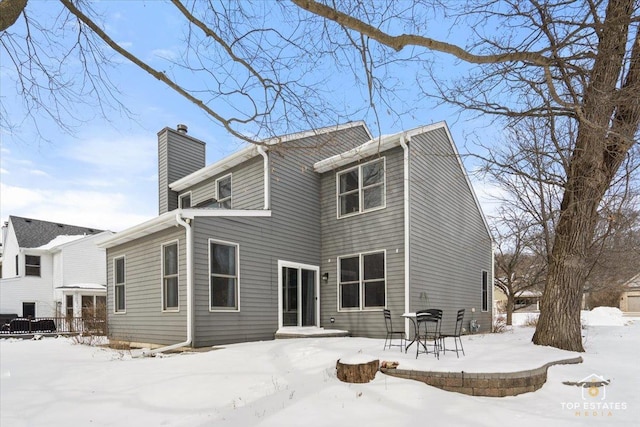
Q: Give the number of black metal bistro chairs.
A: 4